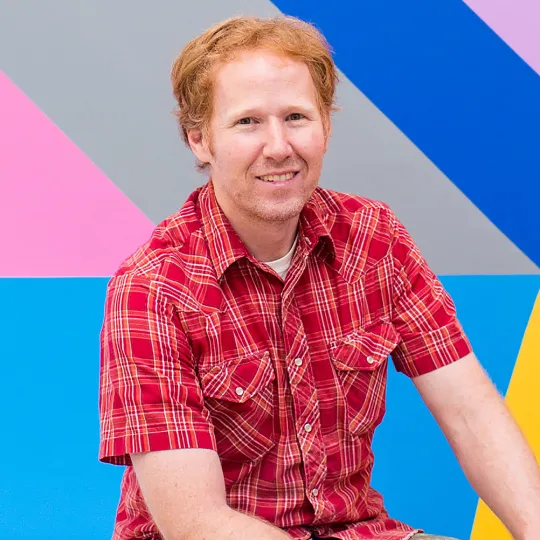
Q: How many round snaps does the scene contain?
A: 5